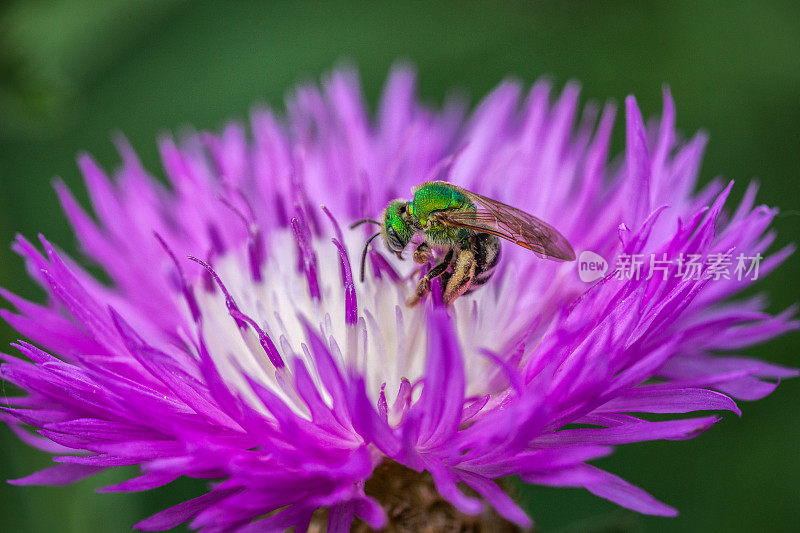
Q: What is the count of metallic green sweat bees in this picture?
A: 1